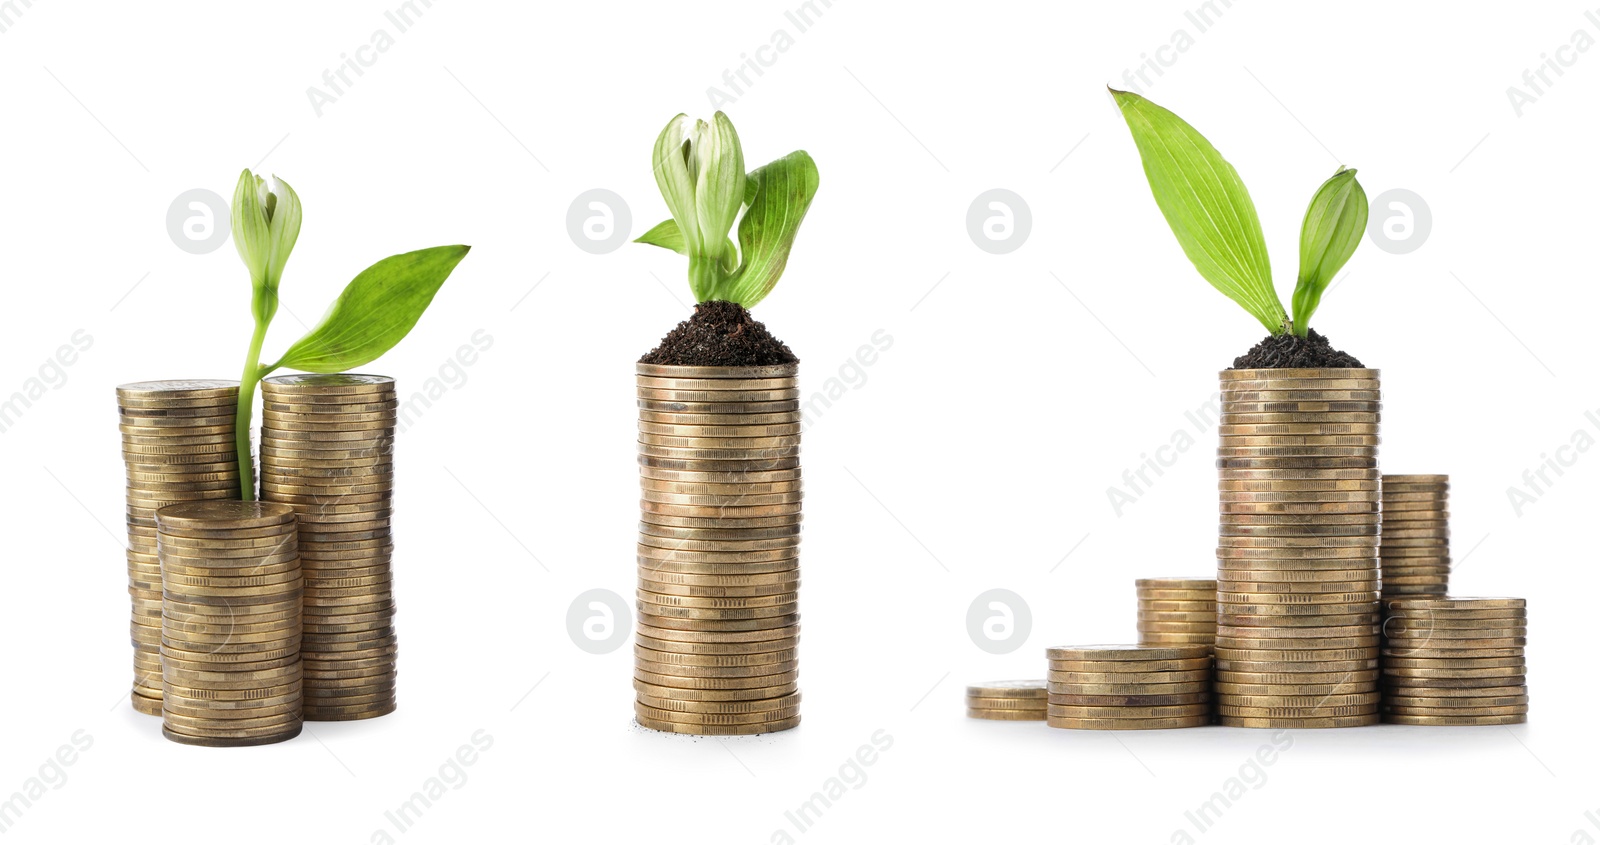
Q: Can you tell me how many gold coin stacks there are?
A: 10